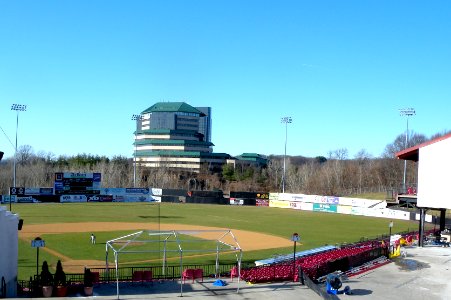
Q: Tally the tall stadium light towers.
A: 4